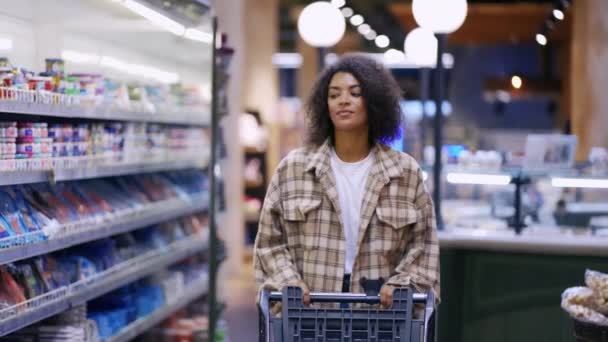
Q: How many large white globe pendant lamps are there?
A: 3